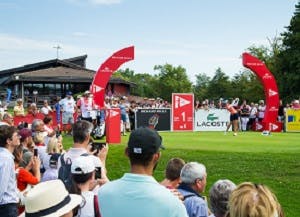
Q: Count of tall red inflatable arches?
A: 2